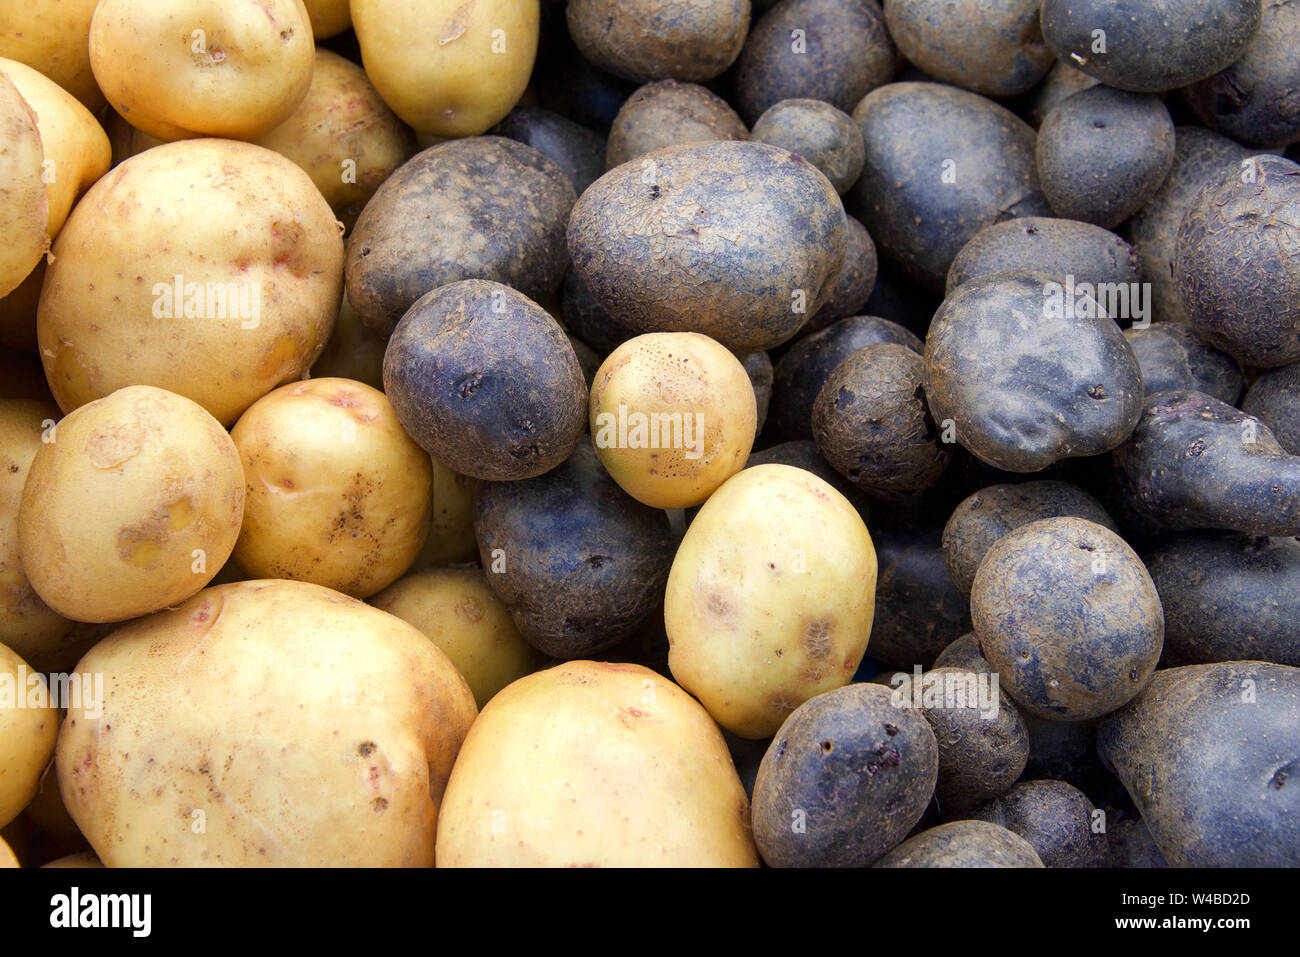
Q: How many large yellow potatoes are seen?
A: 3